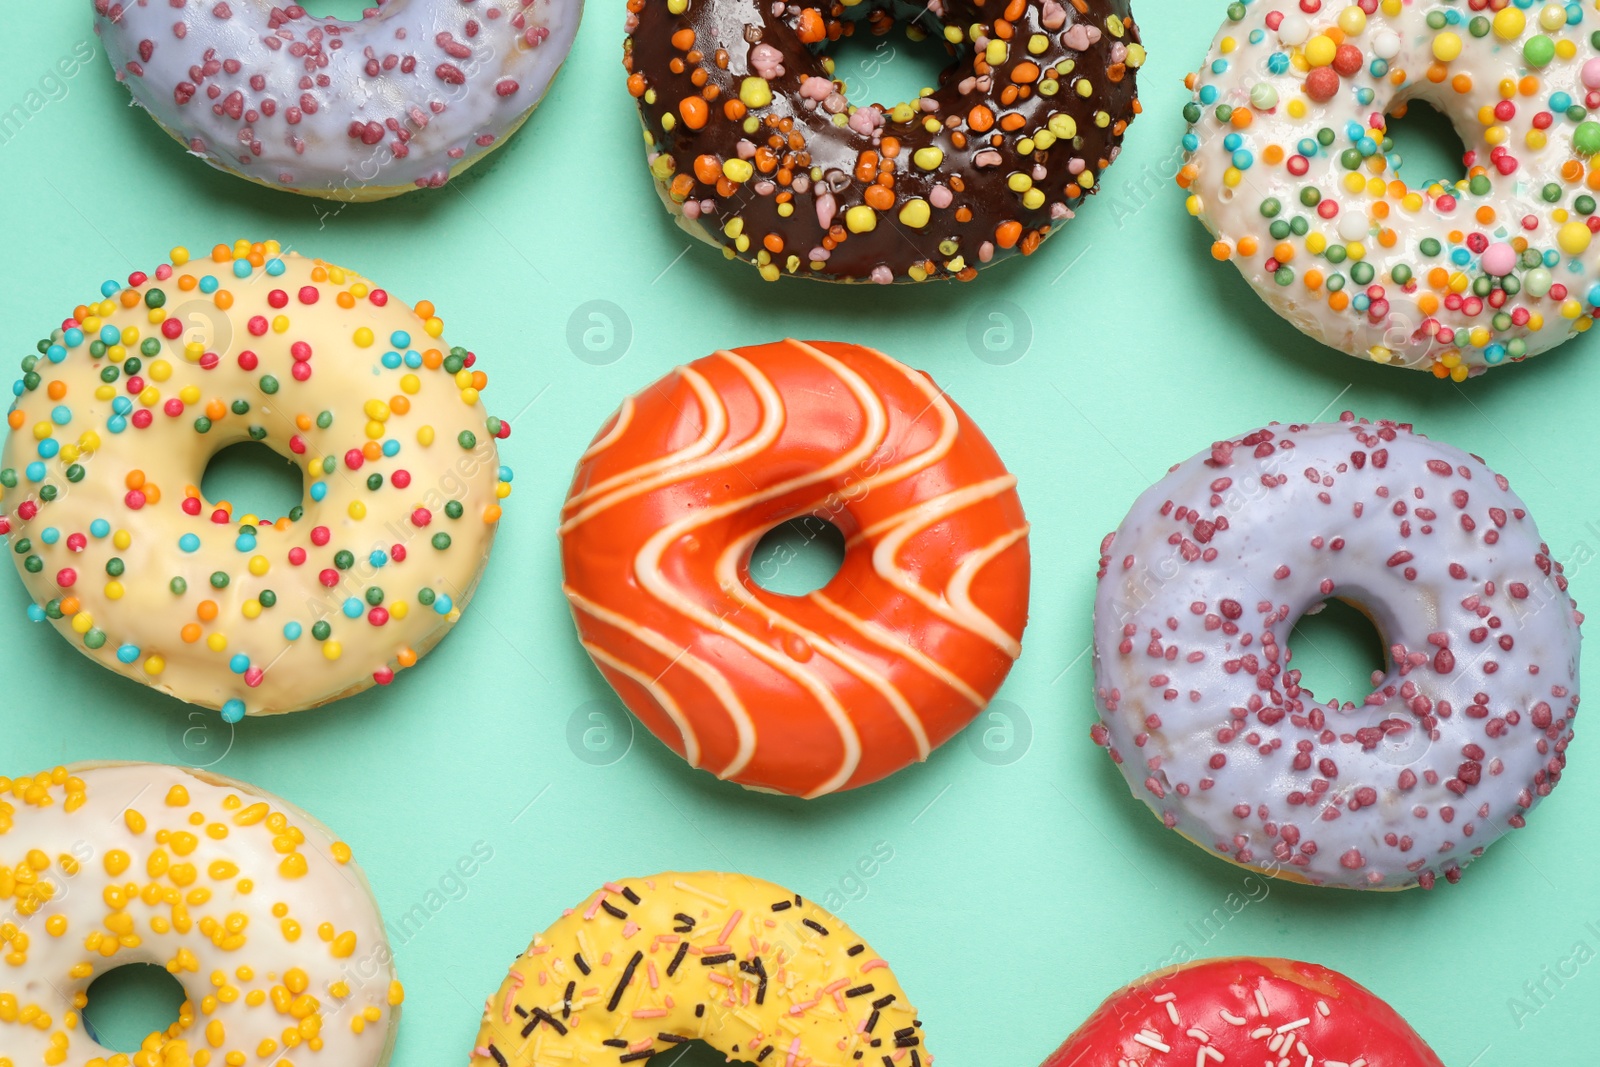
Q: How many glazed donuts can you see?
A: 9